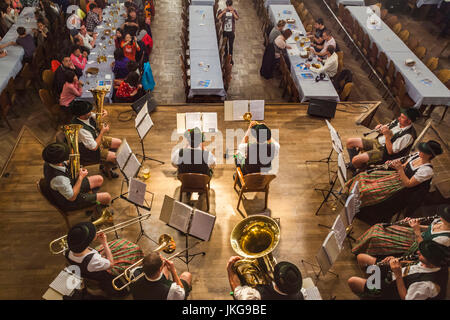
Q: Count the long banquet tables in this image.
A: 5